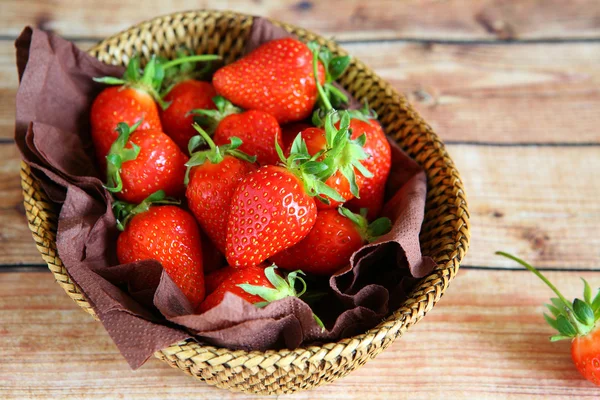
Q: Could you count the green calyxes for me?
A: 13